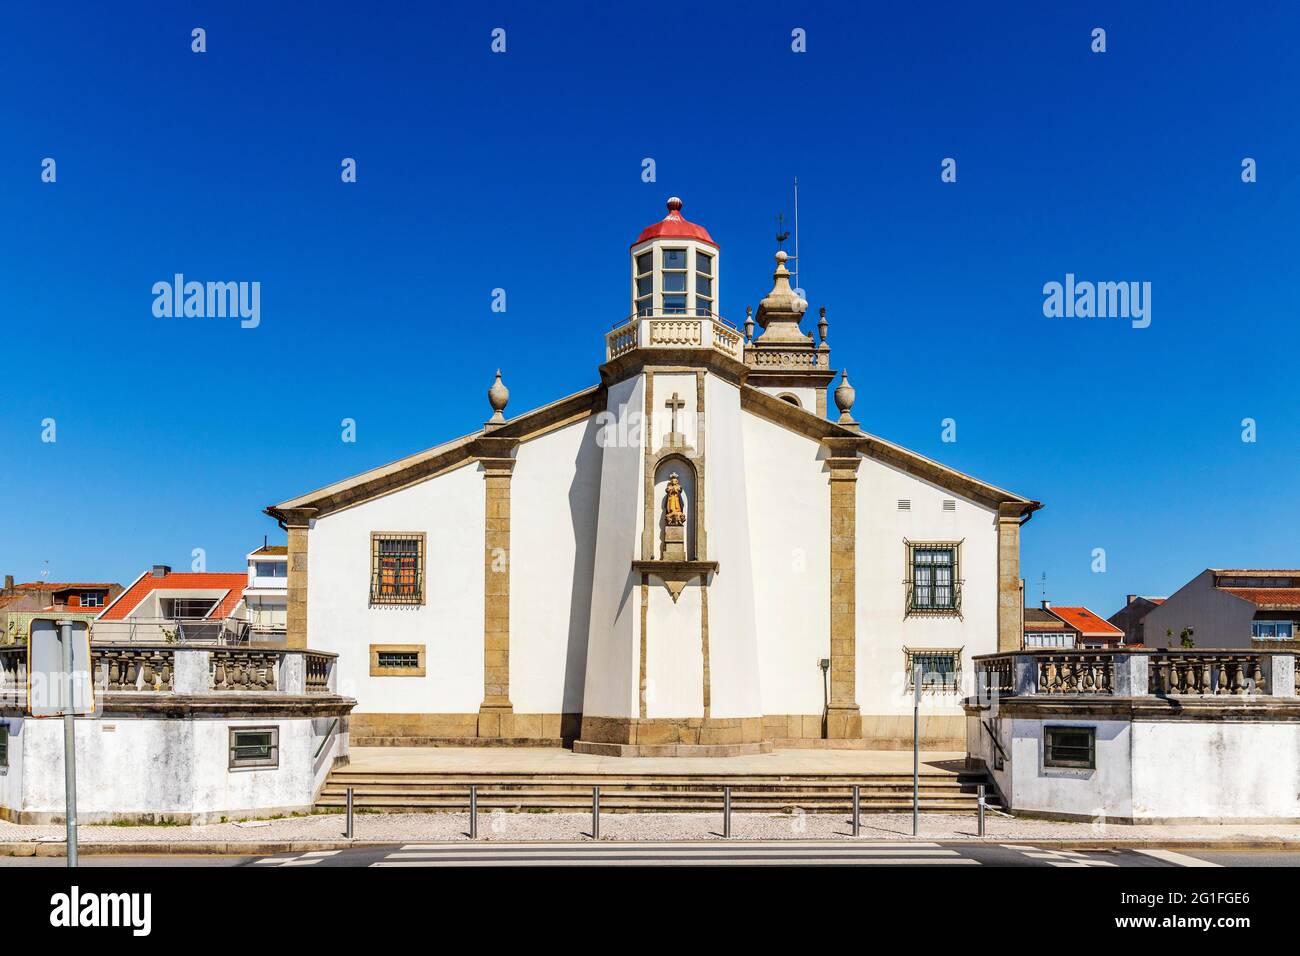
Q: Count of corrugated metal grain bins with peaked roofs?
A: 0